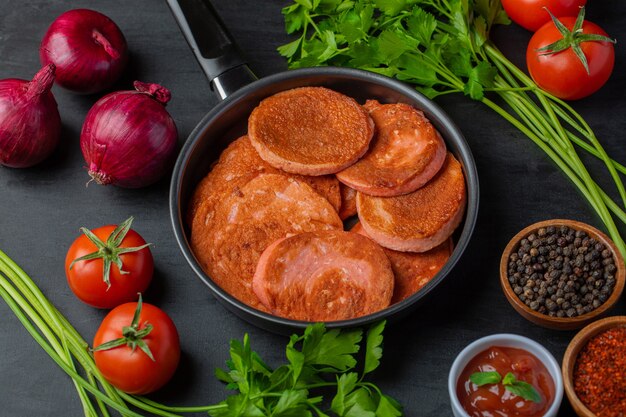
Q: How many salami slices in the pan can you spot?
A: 8